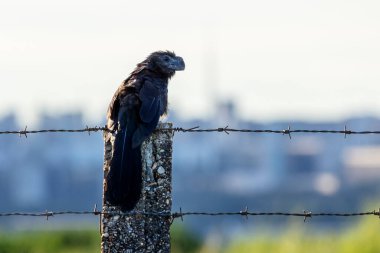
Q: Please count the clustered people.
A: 0